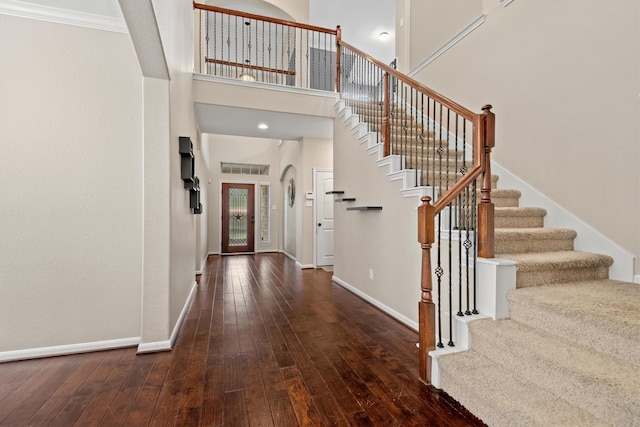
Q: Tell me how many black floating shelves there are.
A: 3